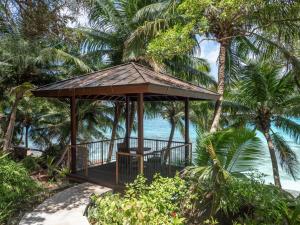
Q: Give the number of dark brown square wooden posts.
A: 4